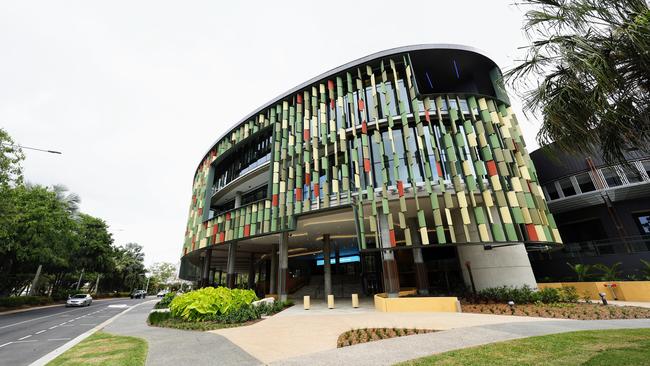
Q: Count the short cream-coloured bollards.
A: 3